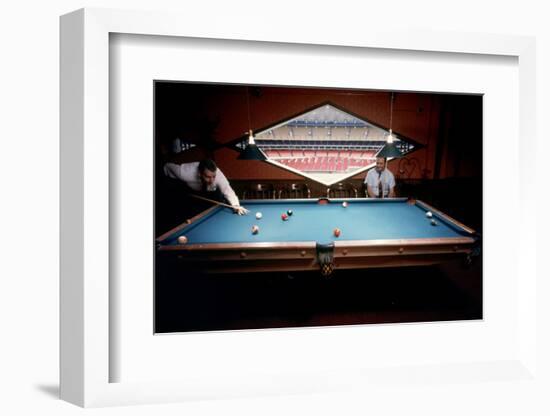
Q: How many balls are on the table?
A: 9